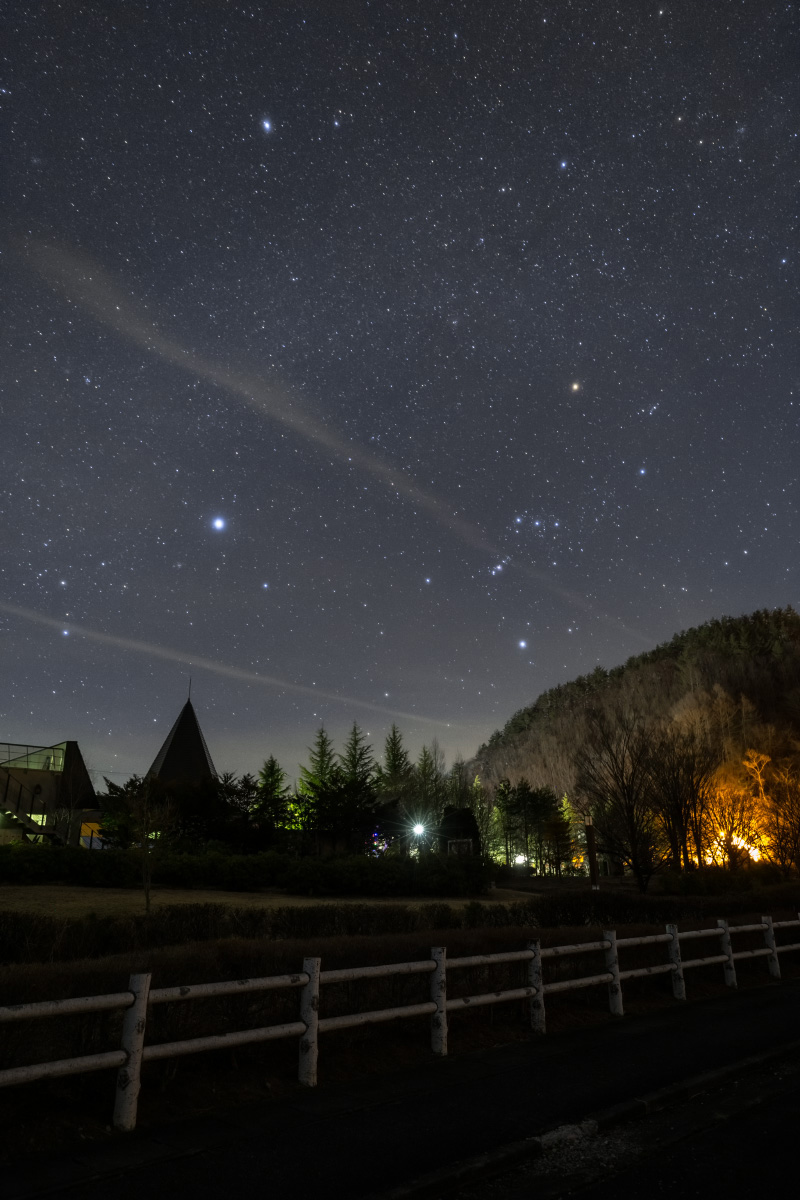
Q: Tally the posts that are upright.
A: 8